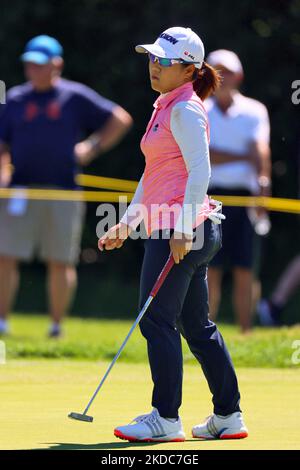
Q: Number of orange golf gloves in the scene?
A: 0